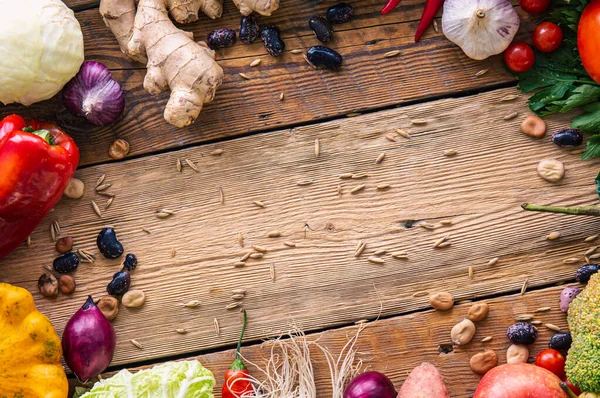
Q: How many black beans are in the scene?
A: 14